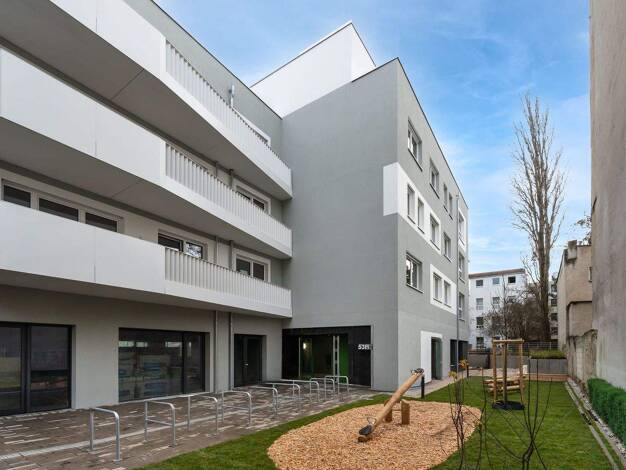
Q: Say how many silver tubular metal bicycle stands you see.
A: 9